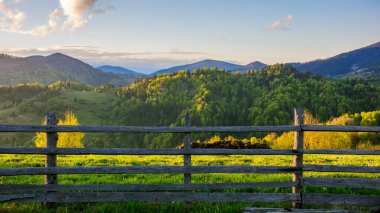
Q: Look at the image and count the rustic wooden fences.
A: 1